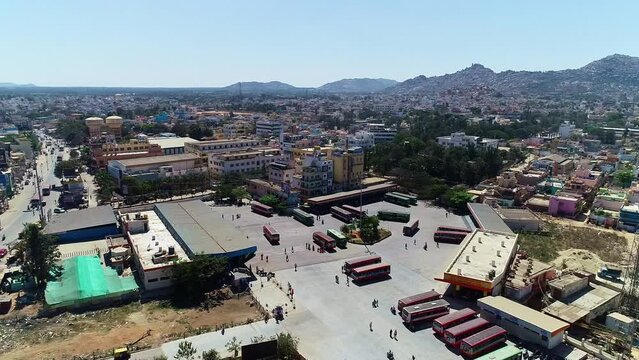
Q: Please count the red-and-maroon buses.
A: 15